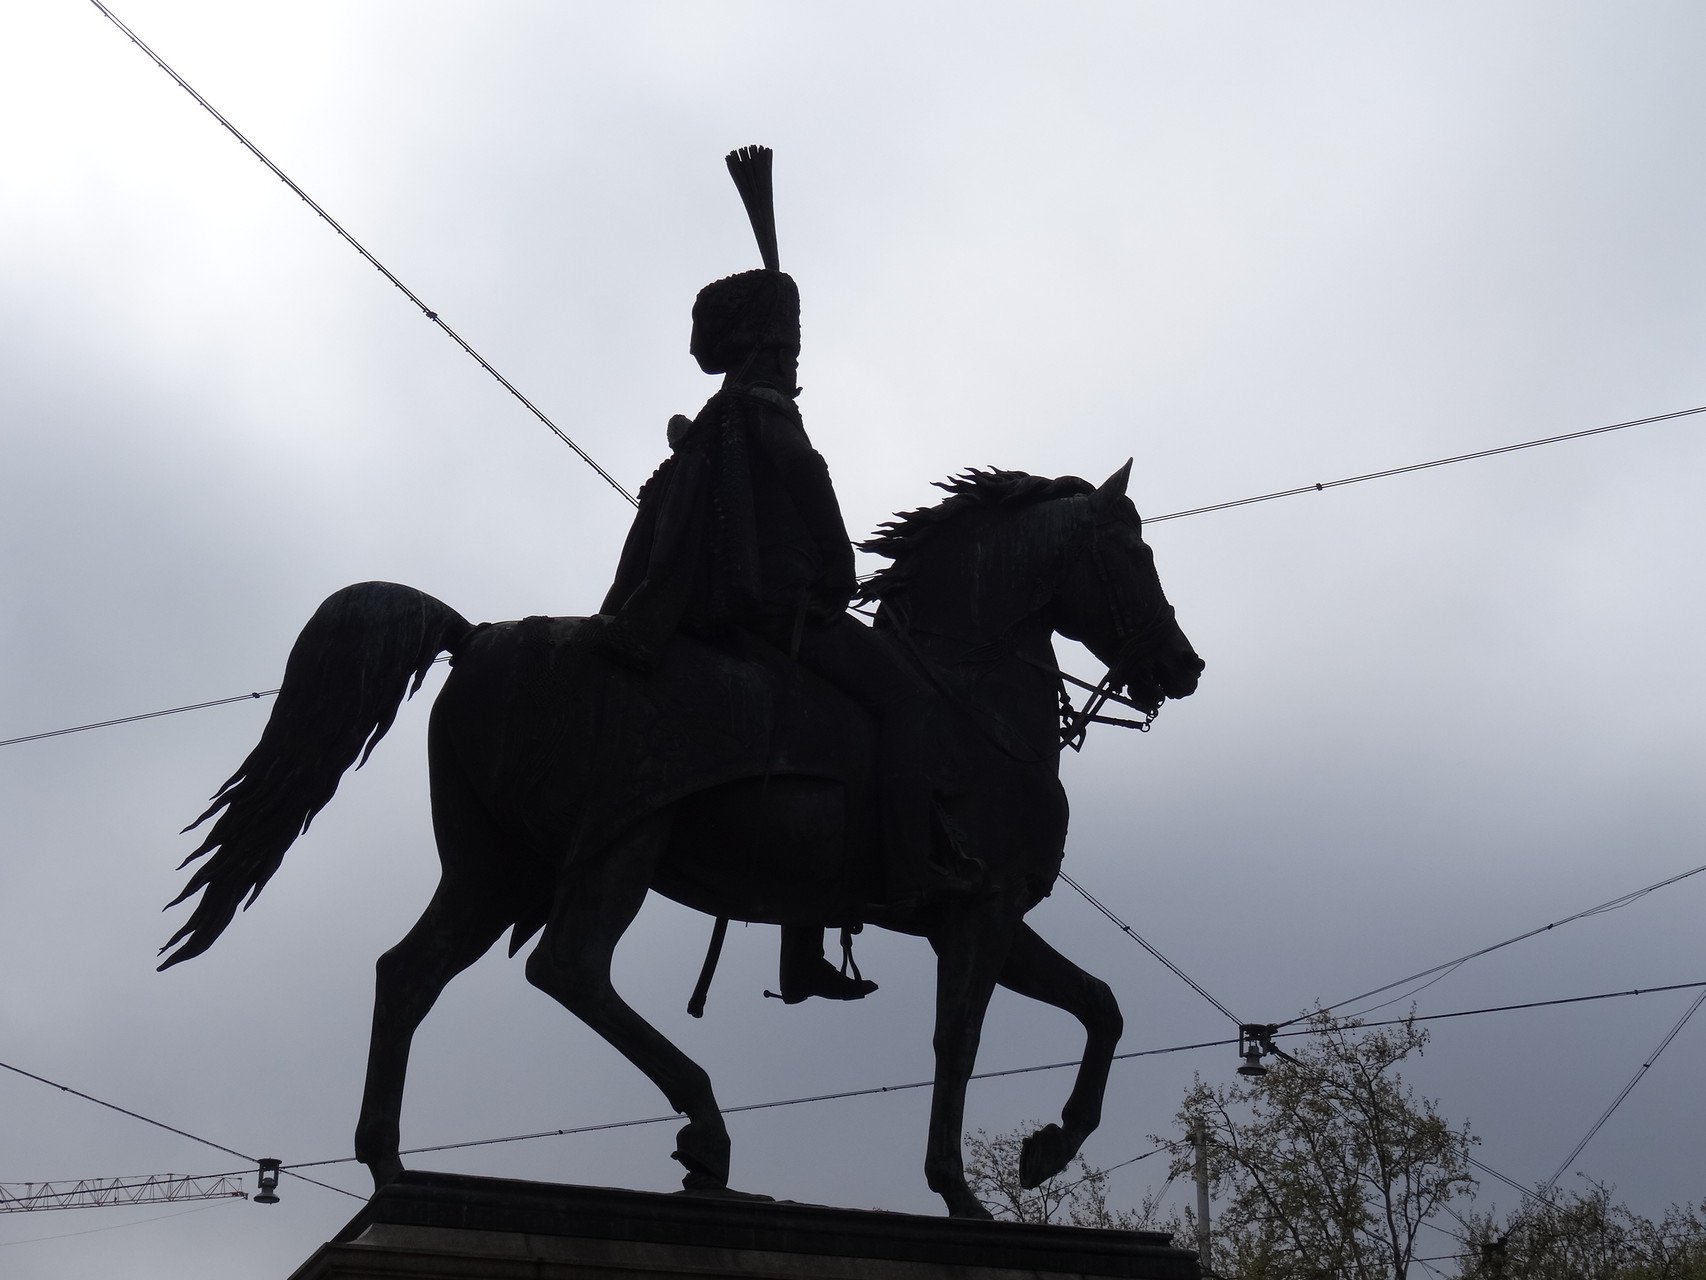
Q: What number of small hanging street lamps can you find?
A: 2